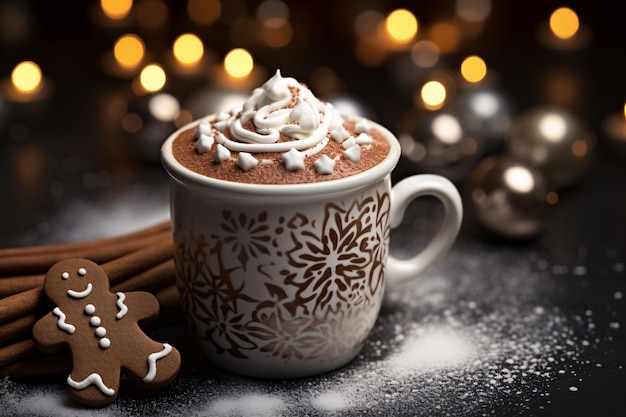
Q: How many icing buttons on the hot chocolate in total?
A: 0